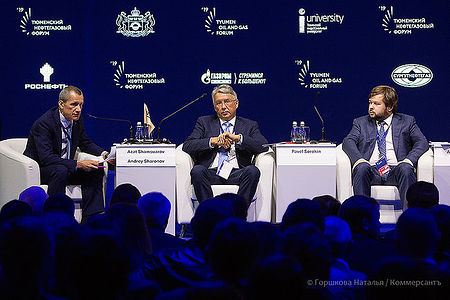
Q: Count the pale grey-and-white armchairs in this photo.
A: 3